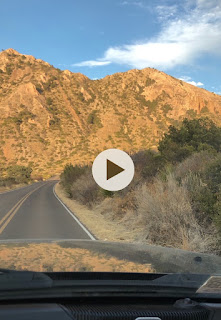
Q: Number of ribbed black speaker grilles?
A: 1